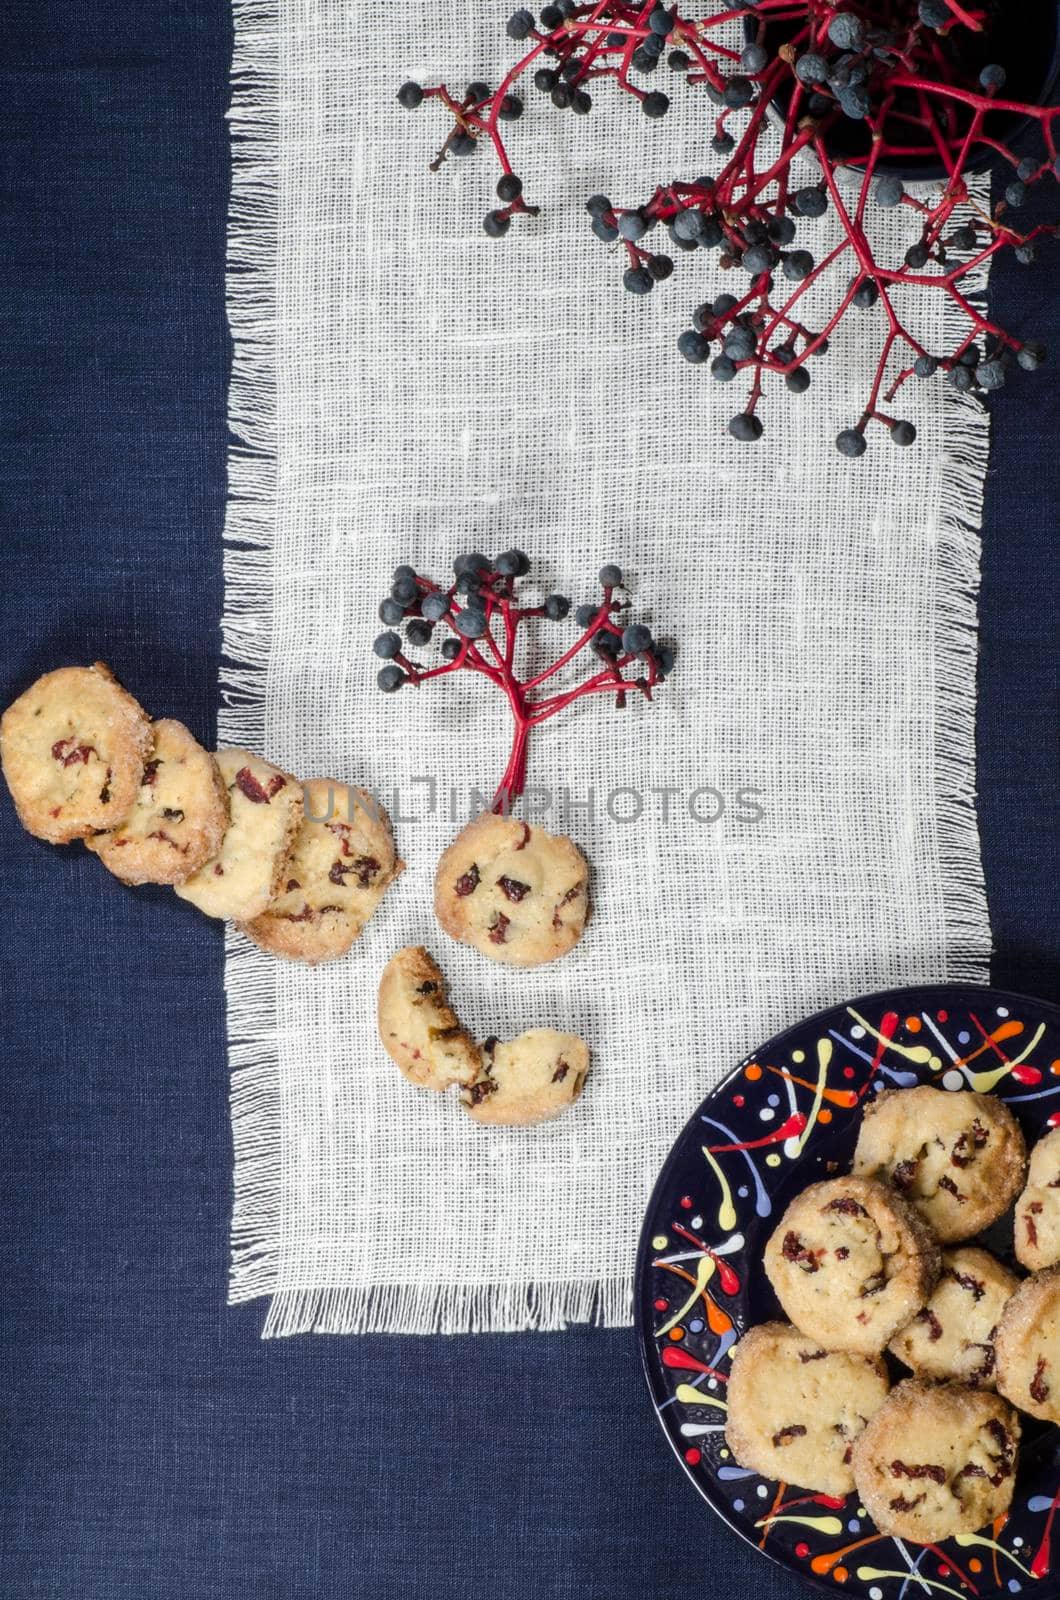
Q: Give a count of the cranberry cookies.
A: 13